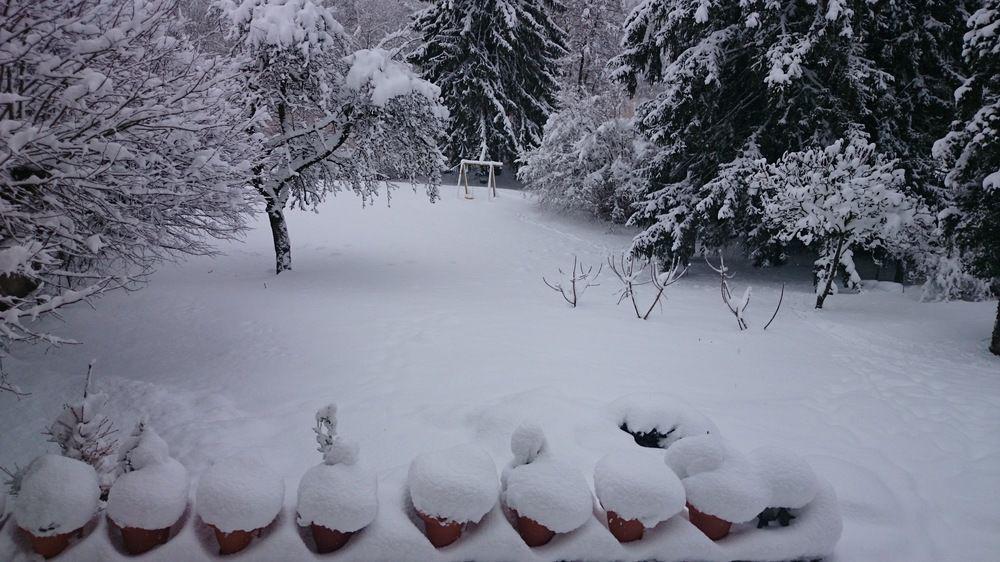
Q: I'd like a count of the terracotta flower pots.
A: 8